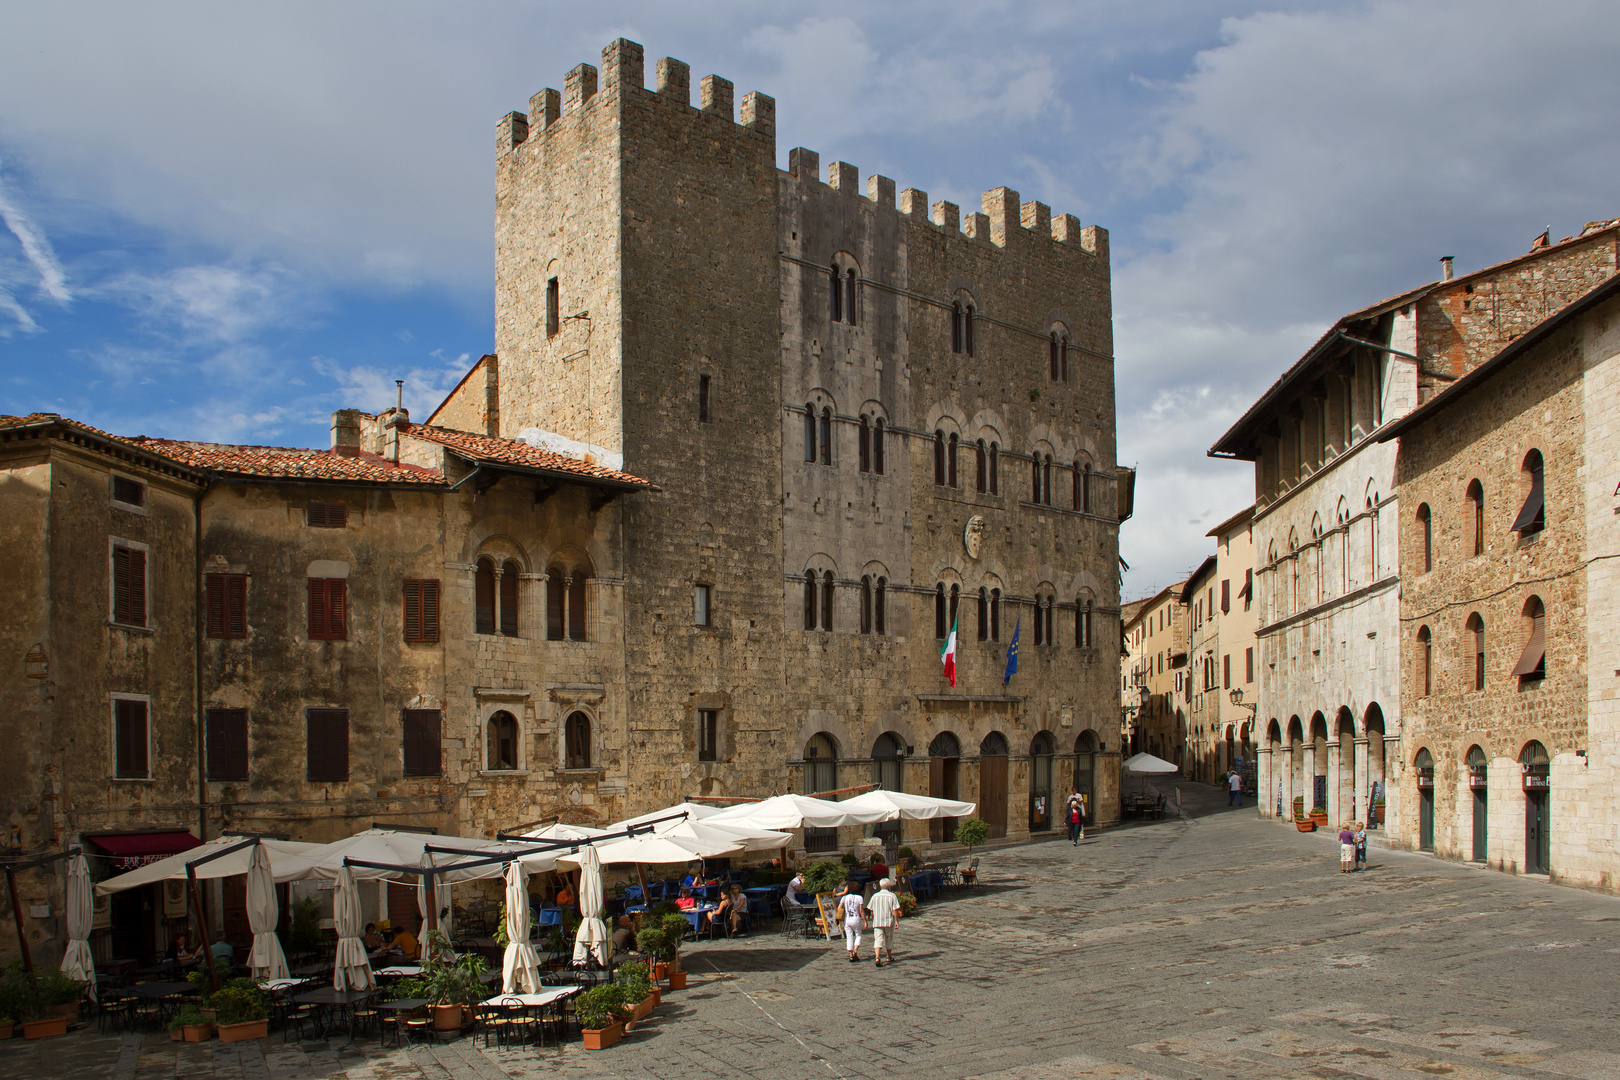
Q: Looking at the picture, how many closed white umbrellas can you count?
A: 6